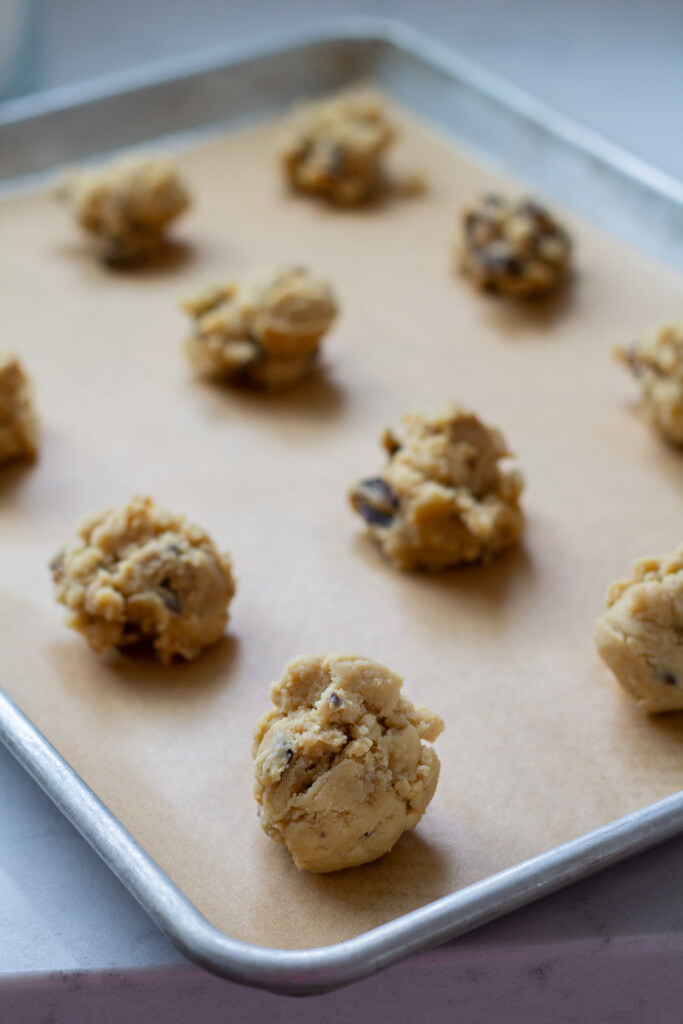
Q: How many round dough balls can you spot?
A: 10